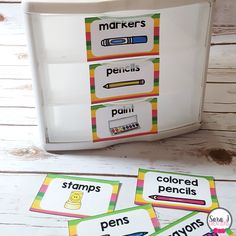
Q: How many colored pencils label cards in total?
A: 1